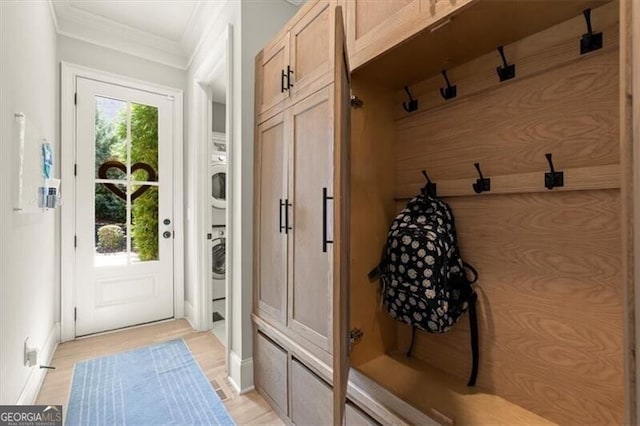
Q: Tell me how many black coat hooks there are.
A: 7